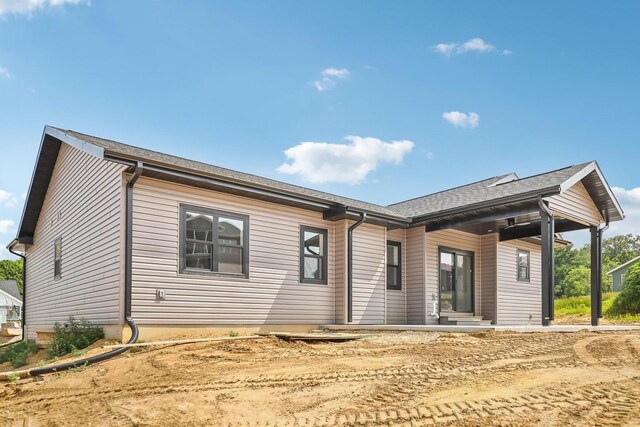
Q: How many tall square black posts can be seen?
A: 2